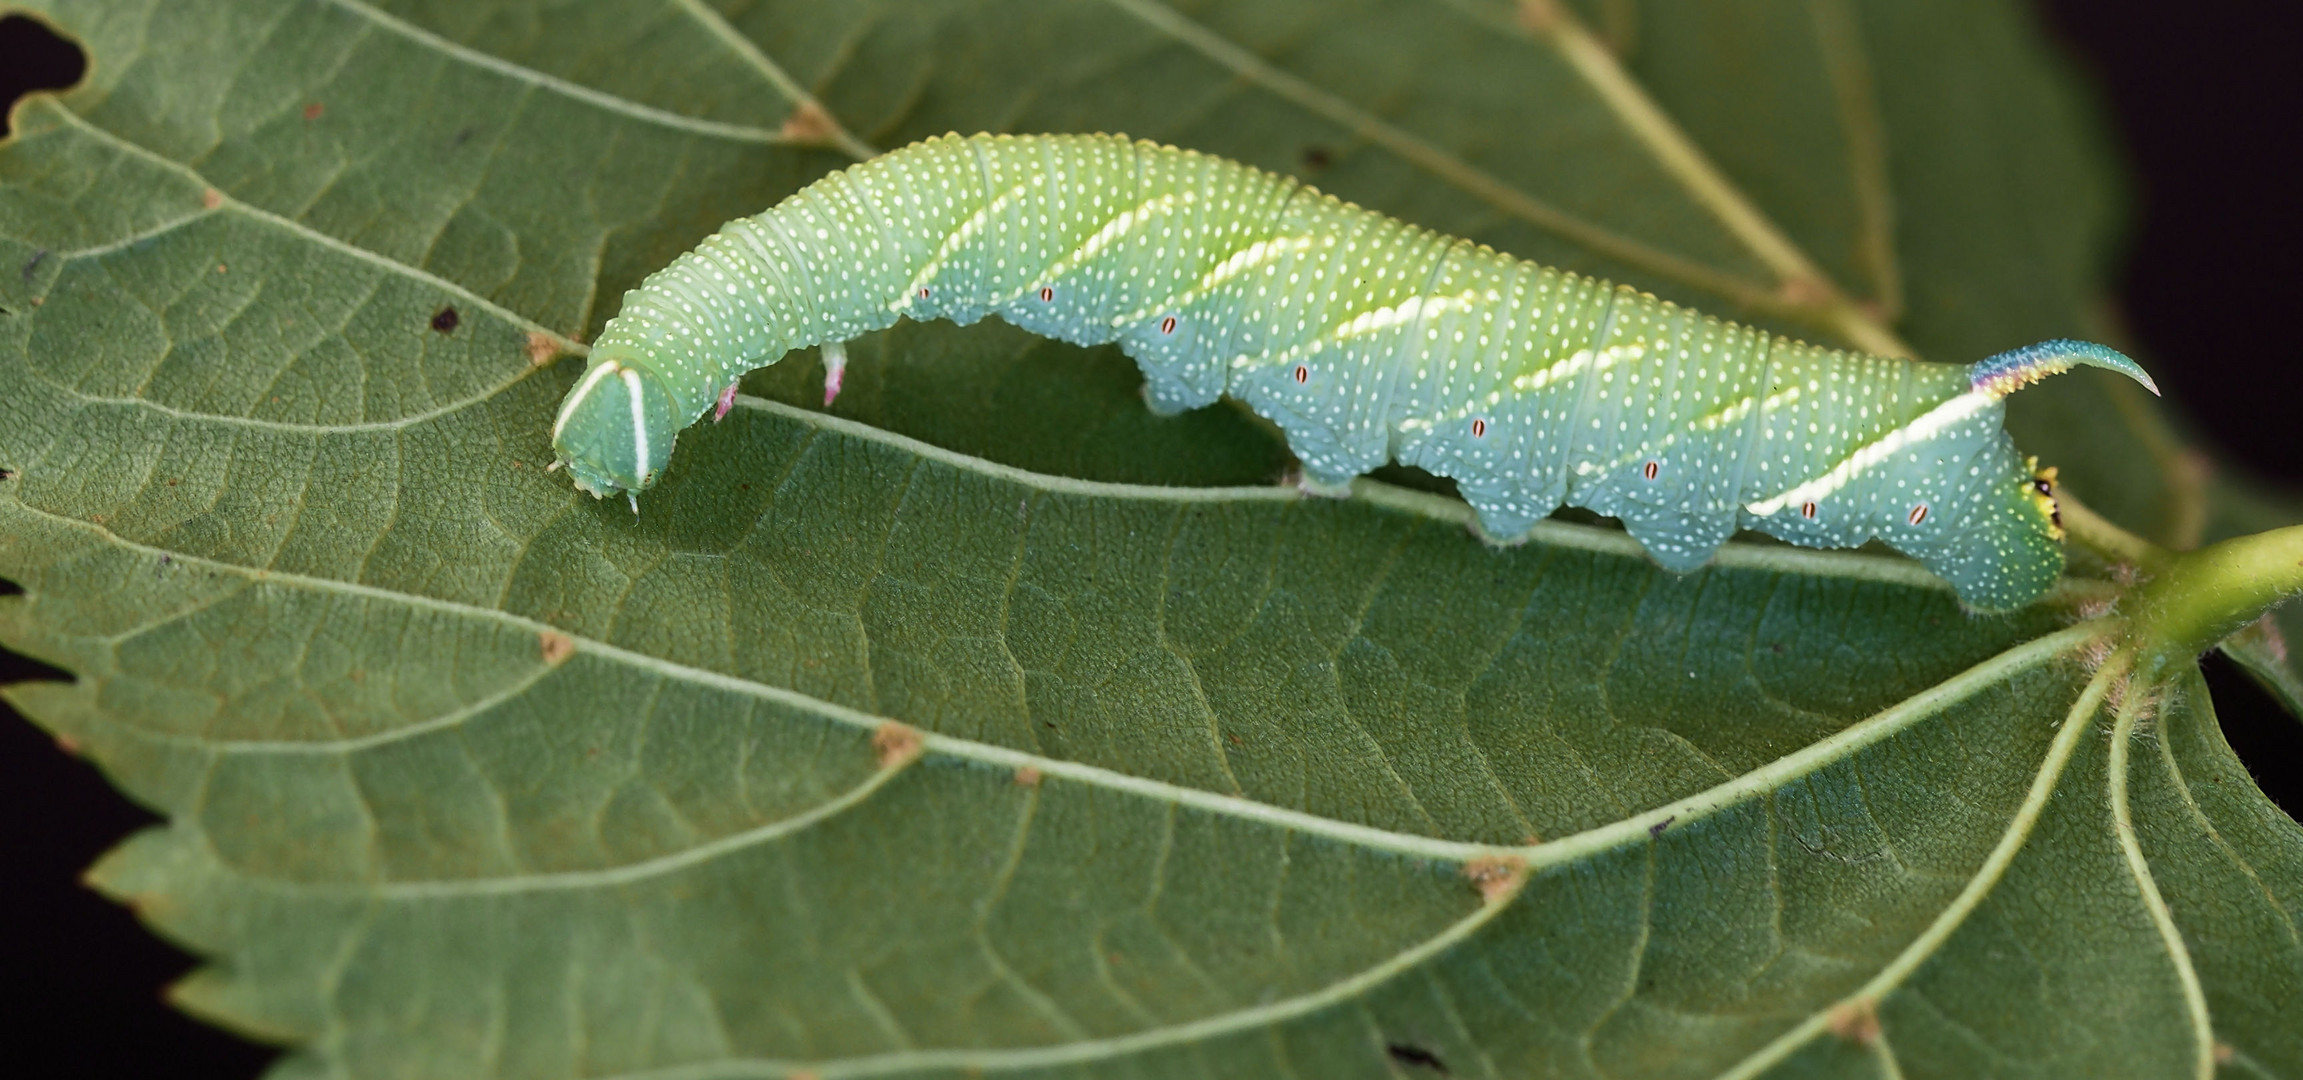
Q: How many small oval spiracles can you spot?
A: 8